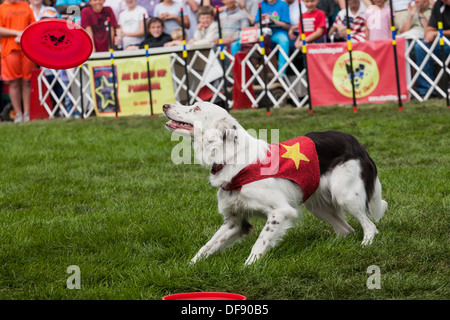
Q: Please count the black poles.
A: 10